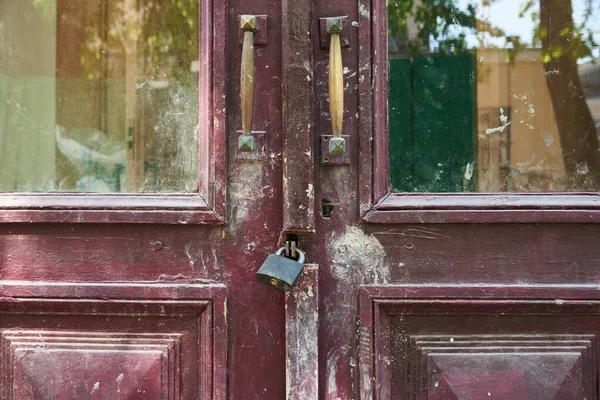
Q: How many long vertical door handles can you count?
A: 2